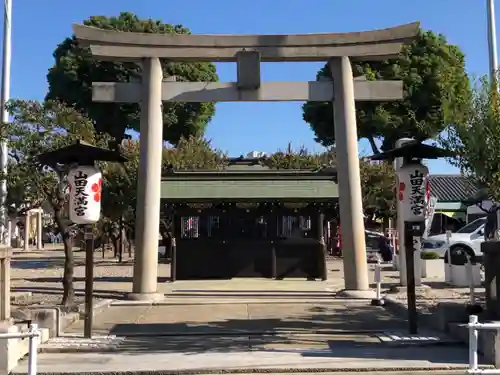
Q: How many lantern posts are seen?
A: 2